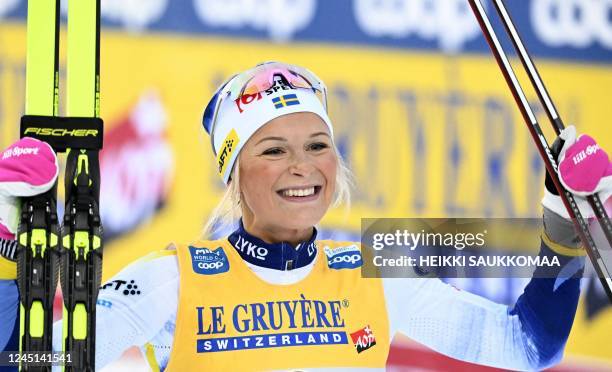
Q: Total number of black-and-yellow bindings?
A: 2